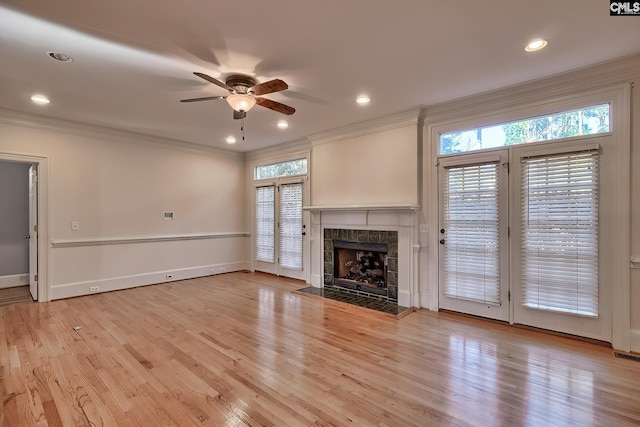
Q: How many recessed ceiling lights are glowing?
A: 5